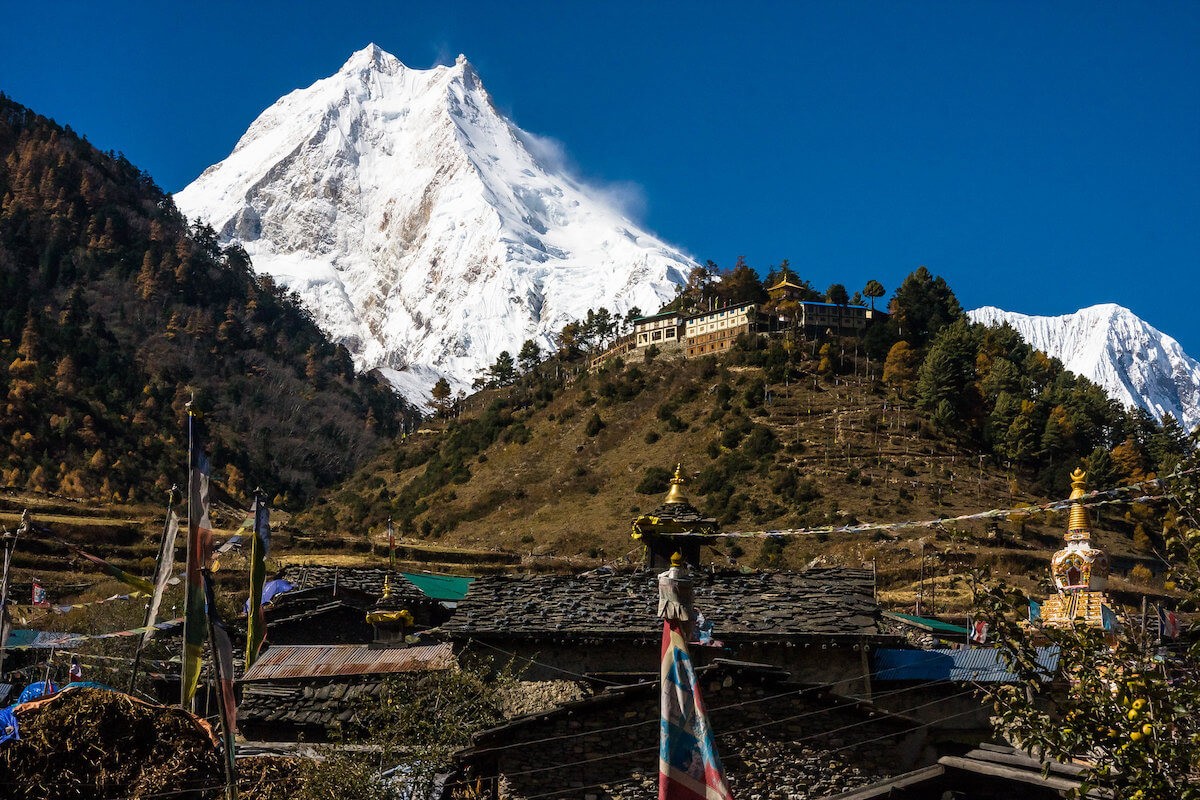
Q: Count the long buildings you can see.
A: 3